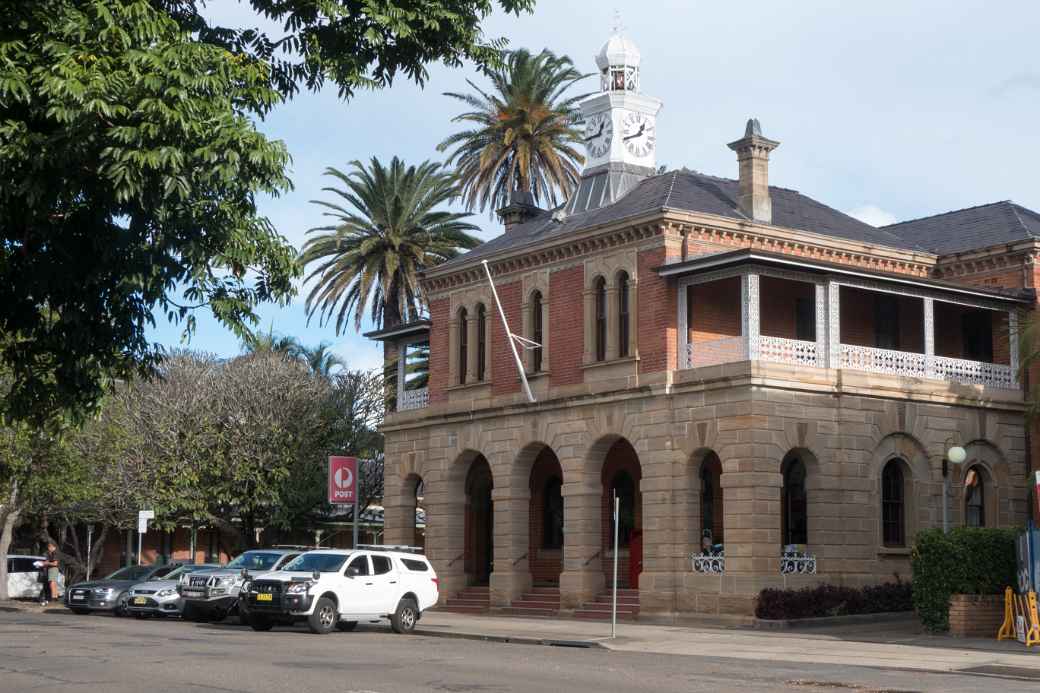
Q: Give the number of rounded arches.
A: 13